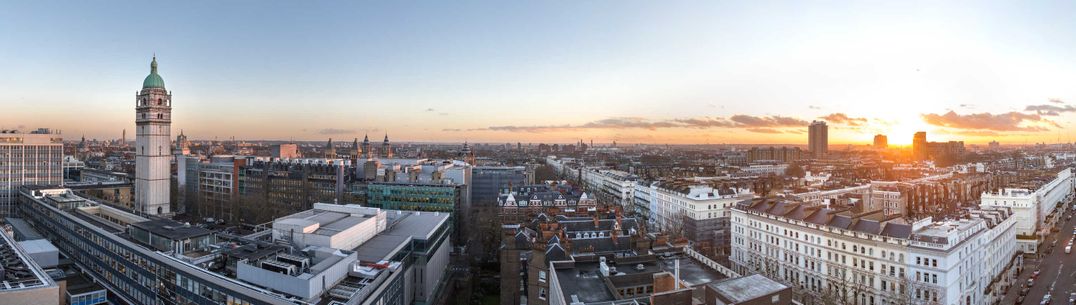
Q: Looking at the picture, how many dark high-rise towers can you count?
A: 3